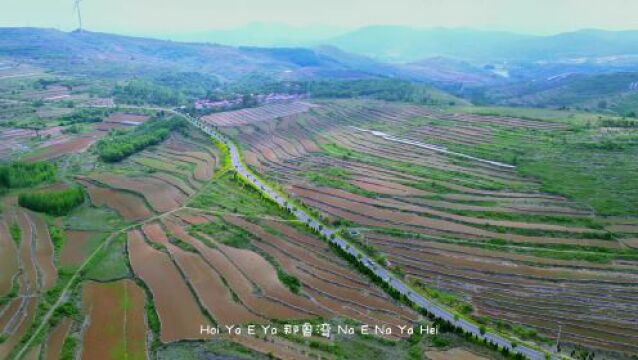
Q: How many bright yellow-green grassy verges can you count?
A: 2